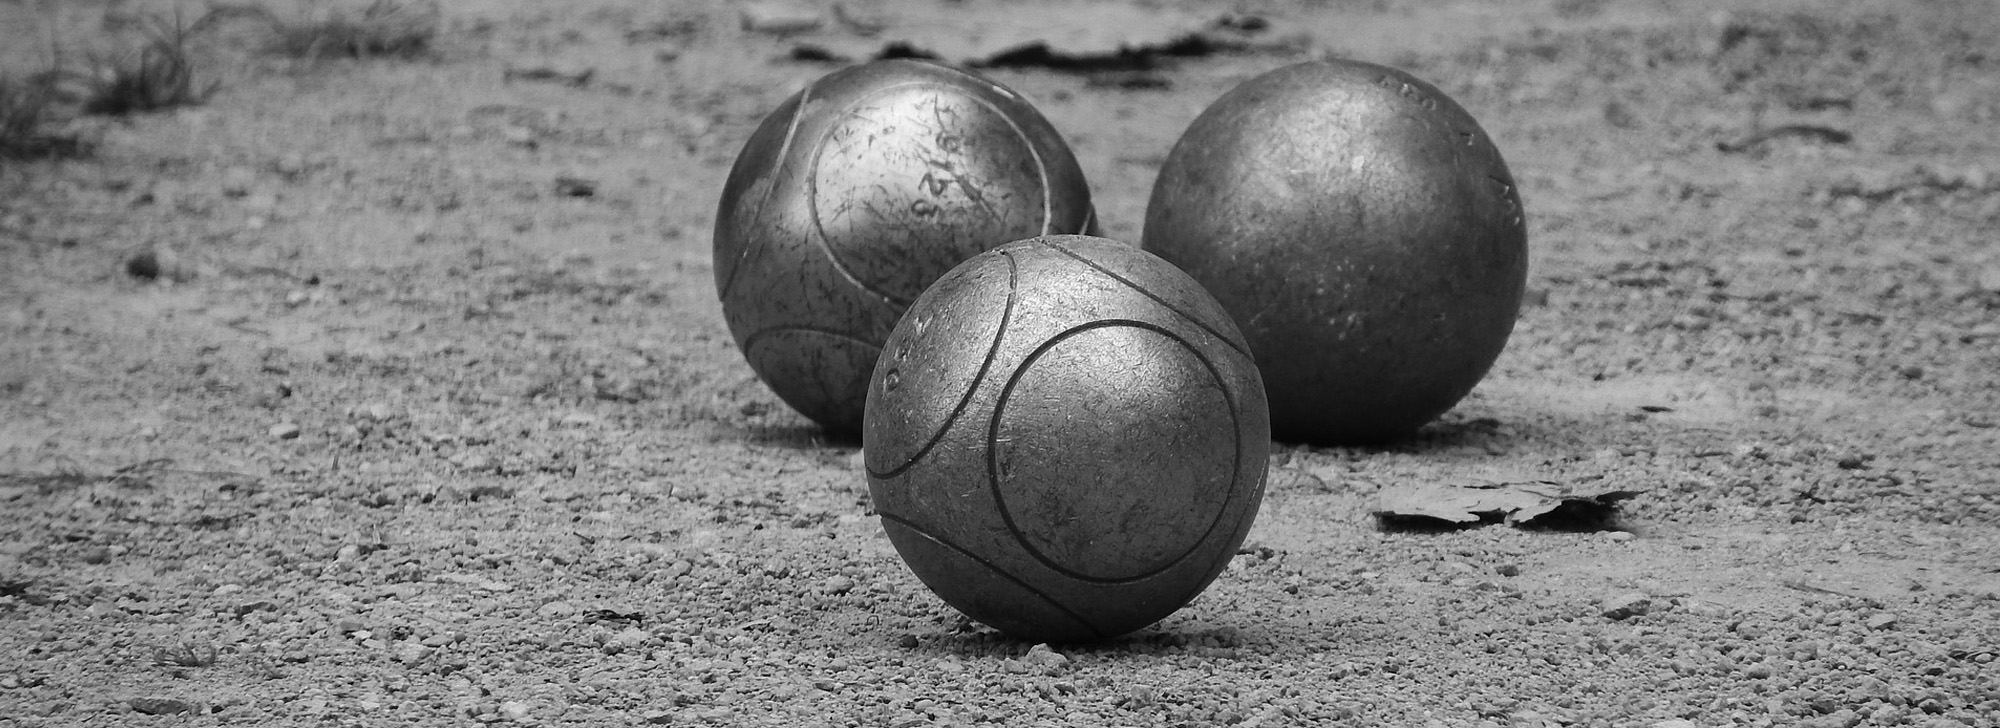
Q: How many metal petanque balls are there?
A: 3